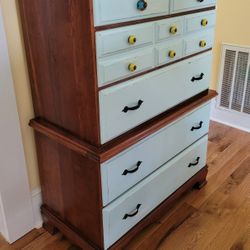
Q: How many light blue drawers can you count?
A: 11